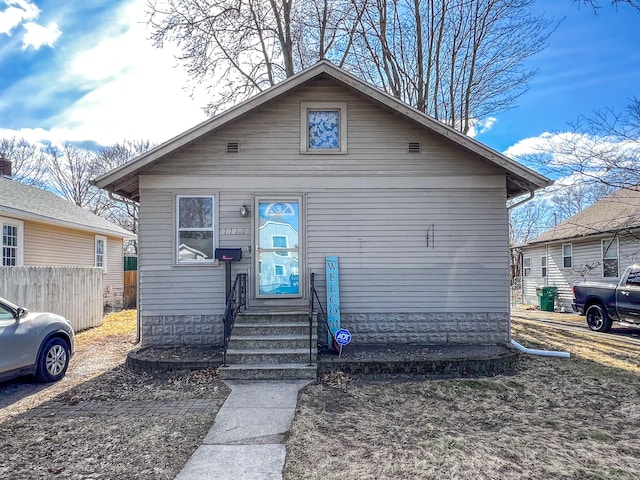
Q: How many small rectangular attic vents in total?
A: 2